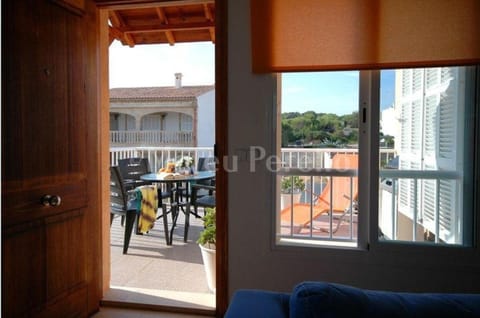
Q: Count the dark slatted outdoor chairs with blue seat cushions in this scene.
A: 4